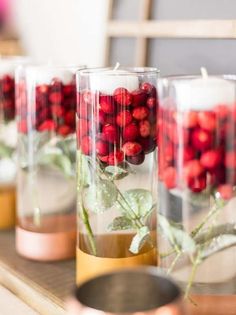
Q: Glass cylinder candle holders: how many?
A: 4